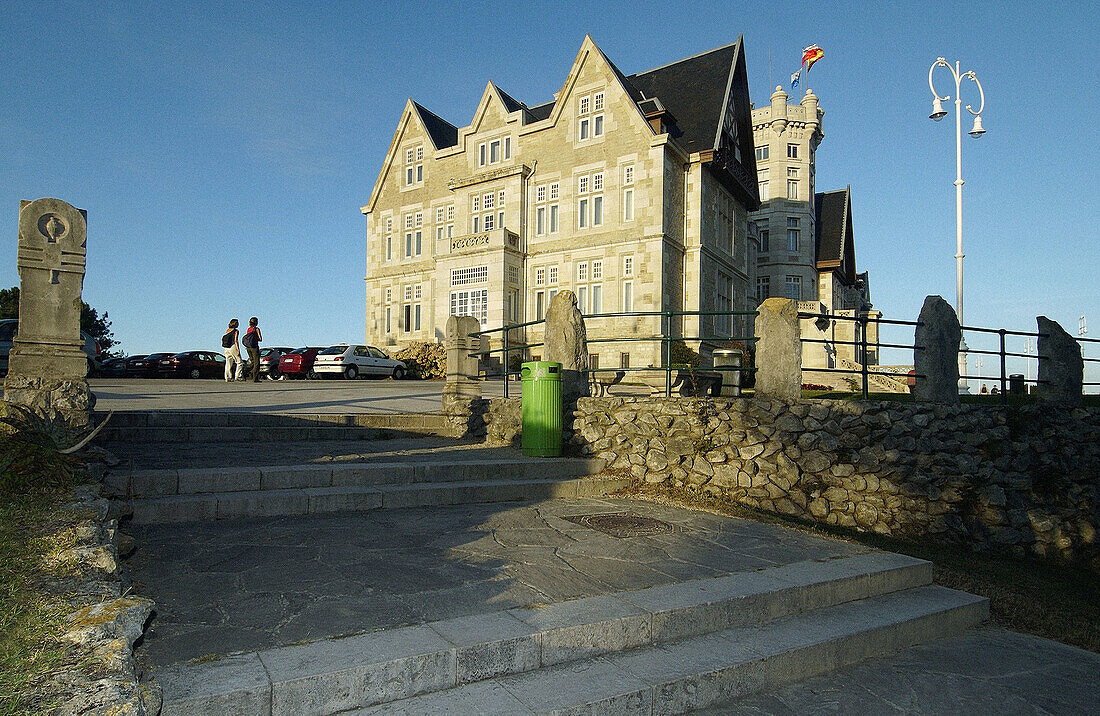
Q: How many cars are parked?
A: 8